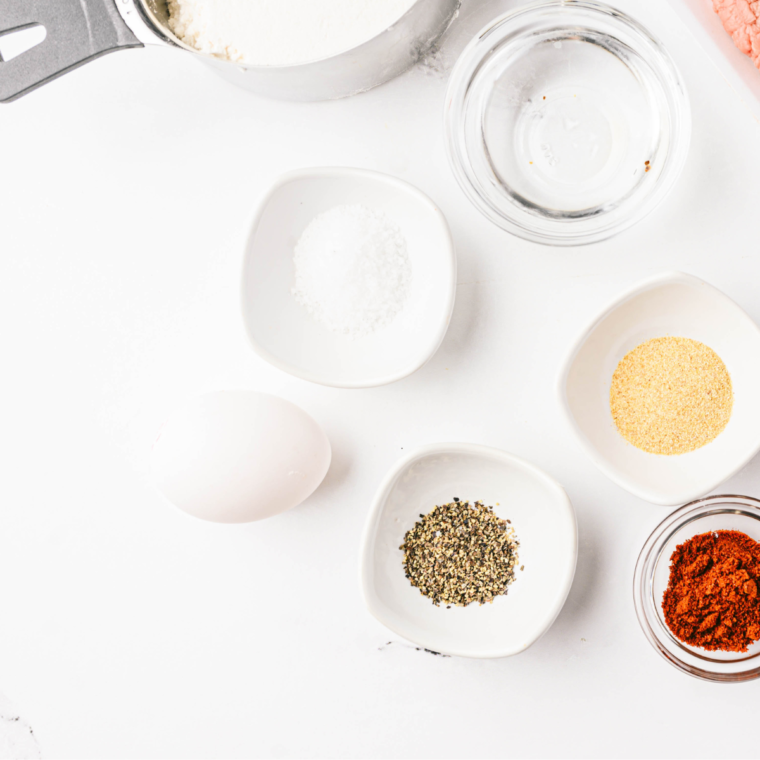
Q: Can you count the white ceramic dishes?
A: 3